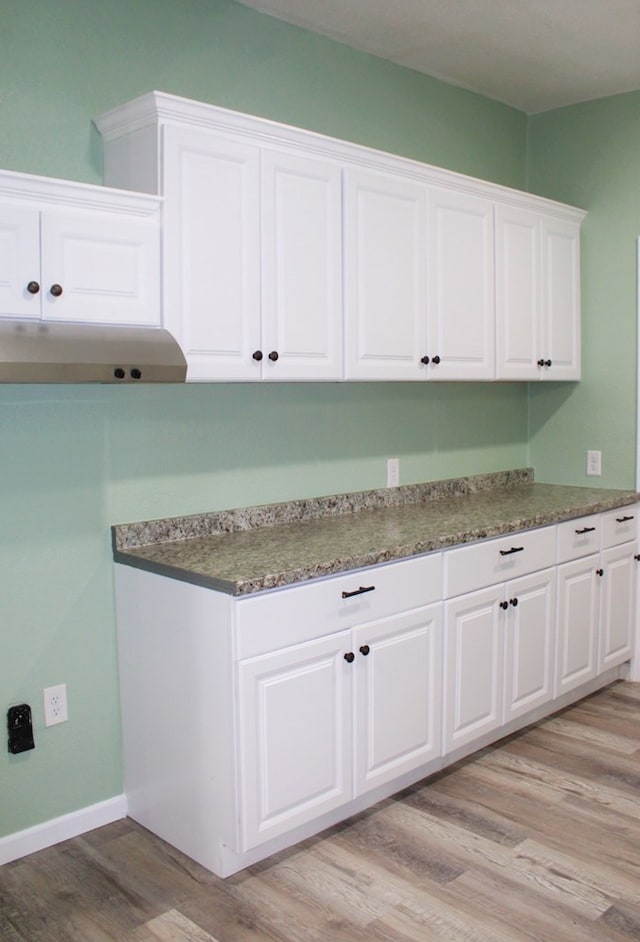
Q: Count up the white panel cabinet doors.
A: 14